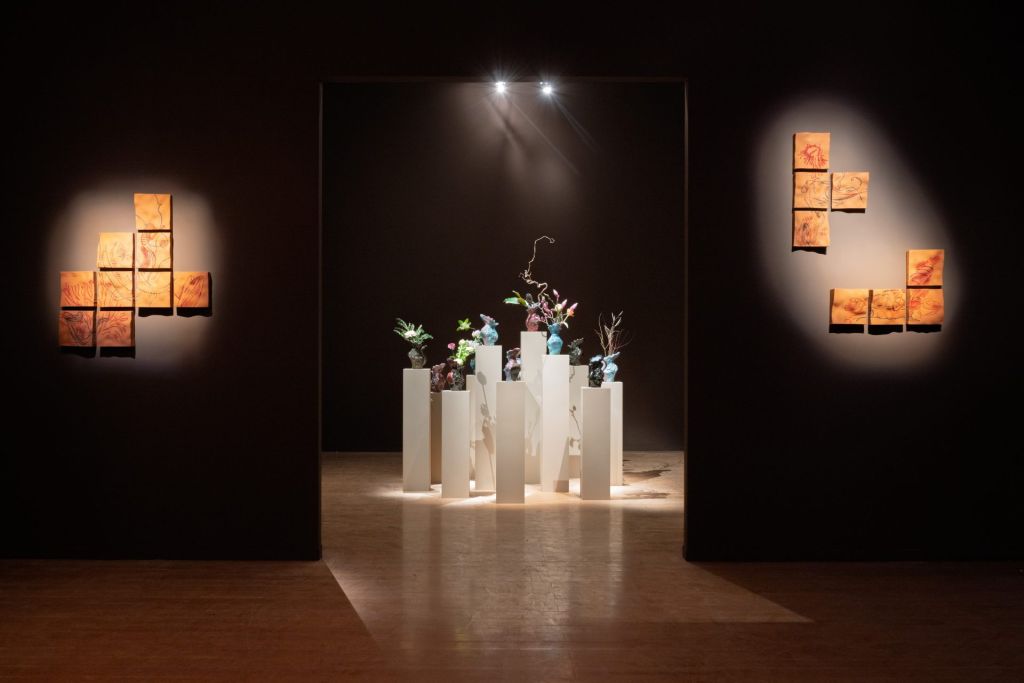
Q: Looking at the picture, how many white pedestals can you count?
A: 11